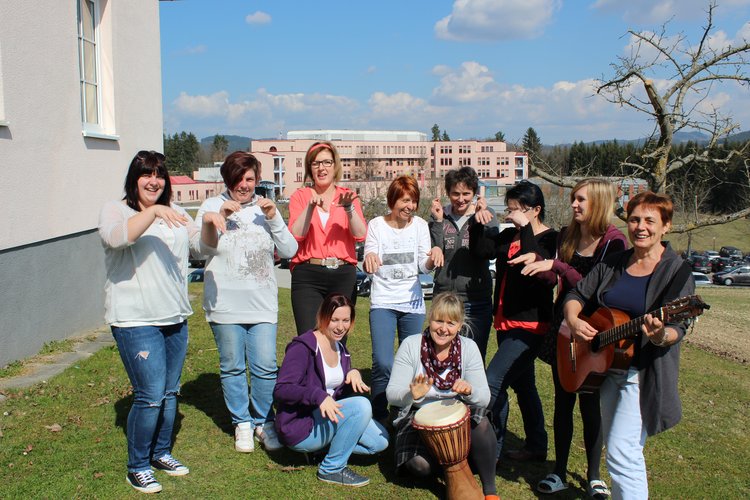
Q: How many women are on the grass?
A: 10